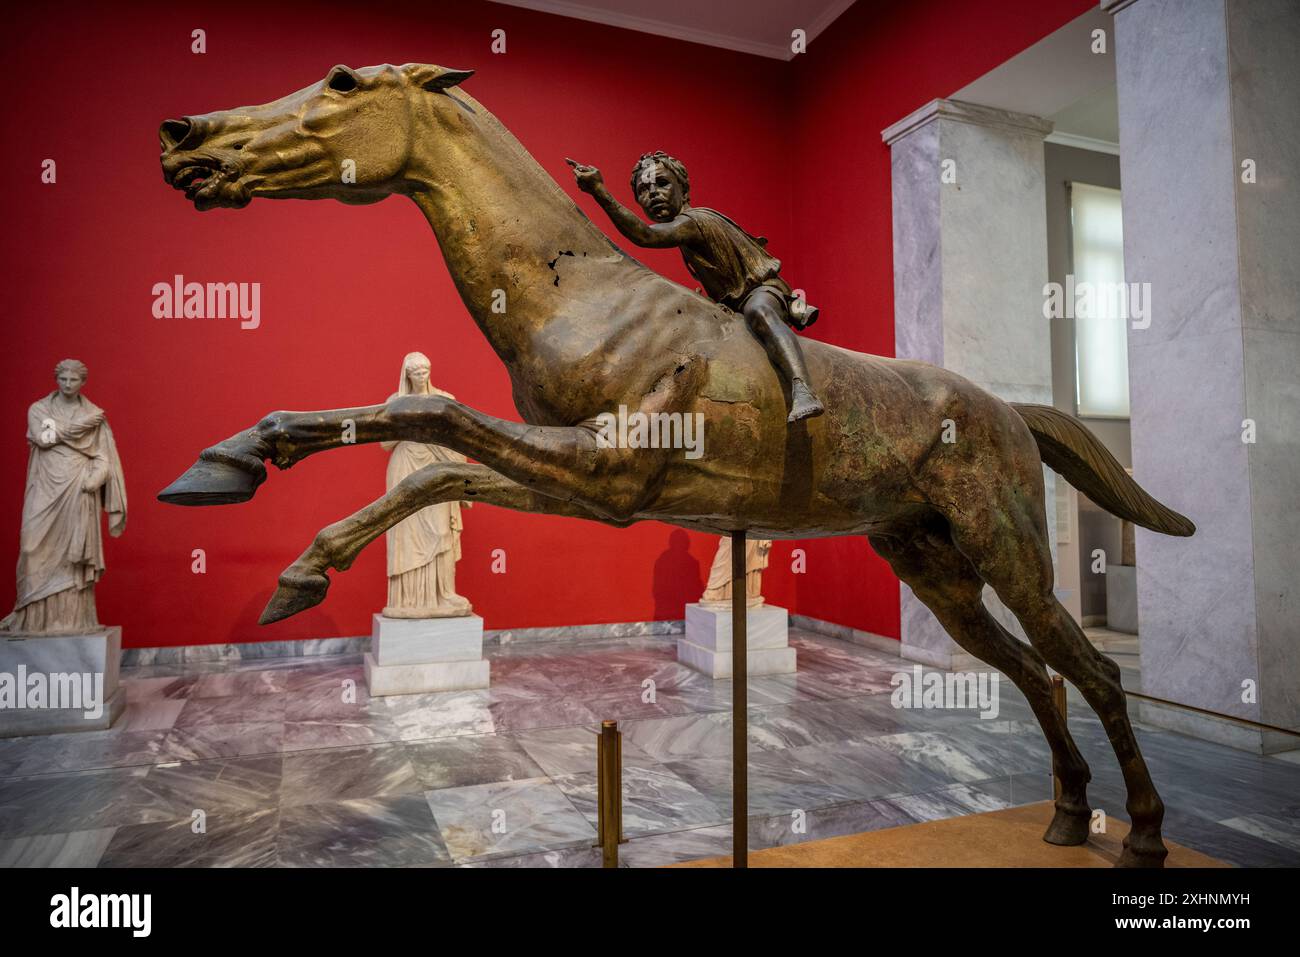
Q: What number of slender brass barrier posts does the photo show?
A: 2